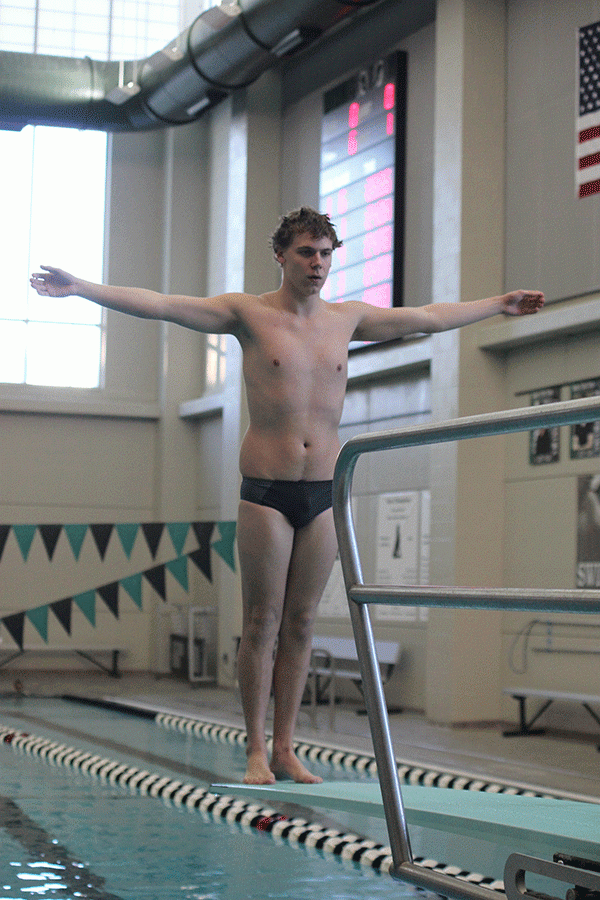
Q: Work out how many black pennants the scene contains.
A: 10